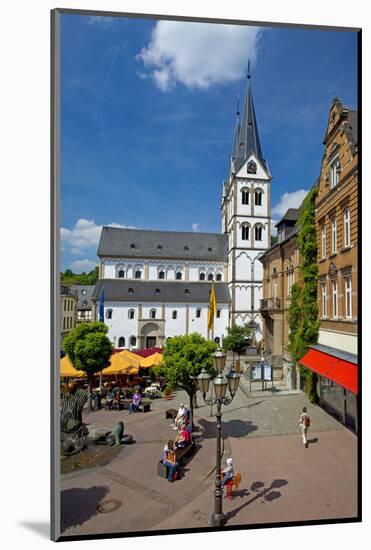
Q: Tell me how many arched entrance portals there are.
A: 1